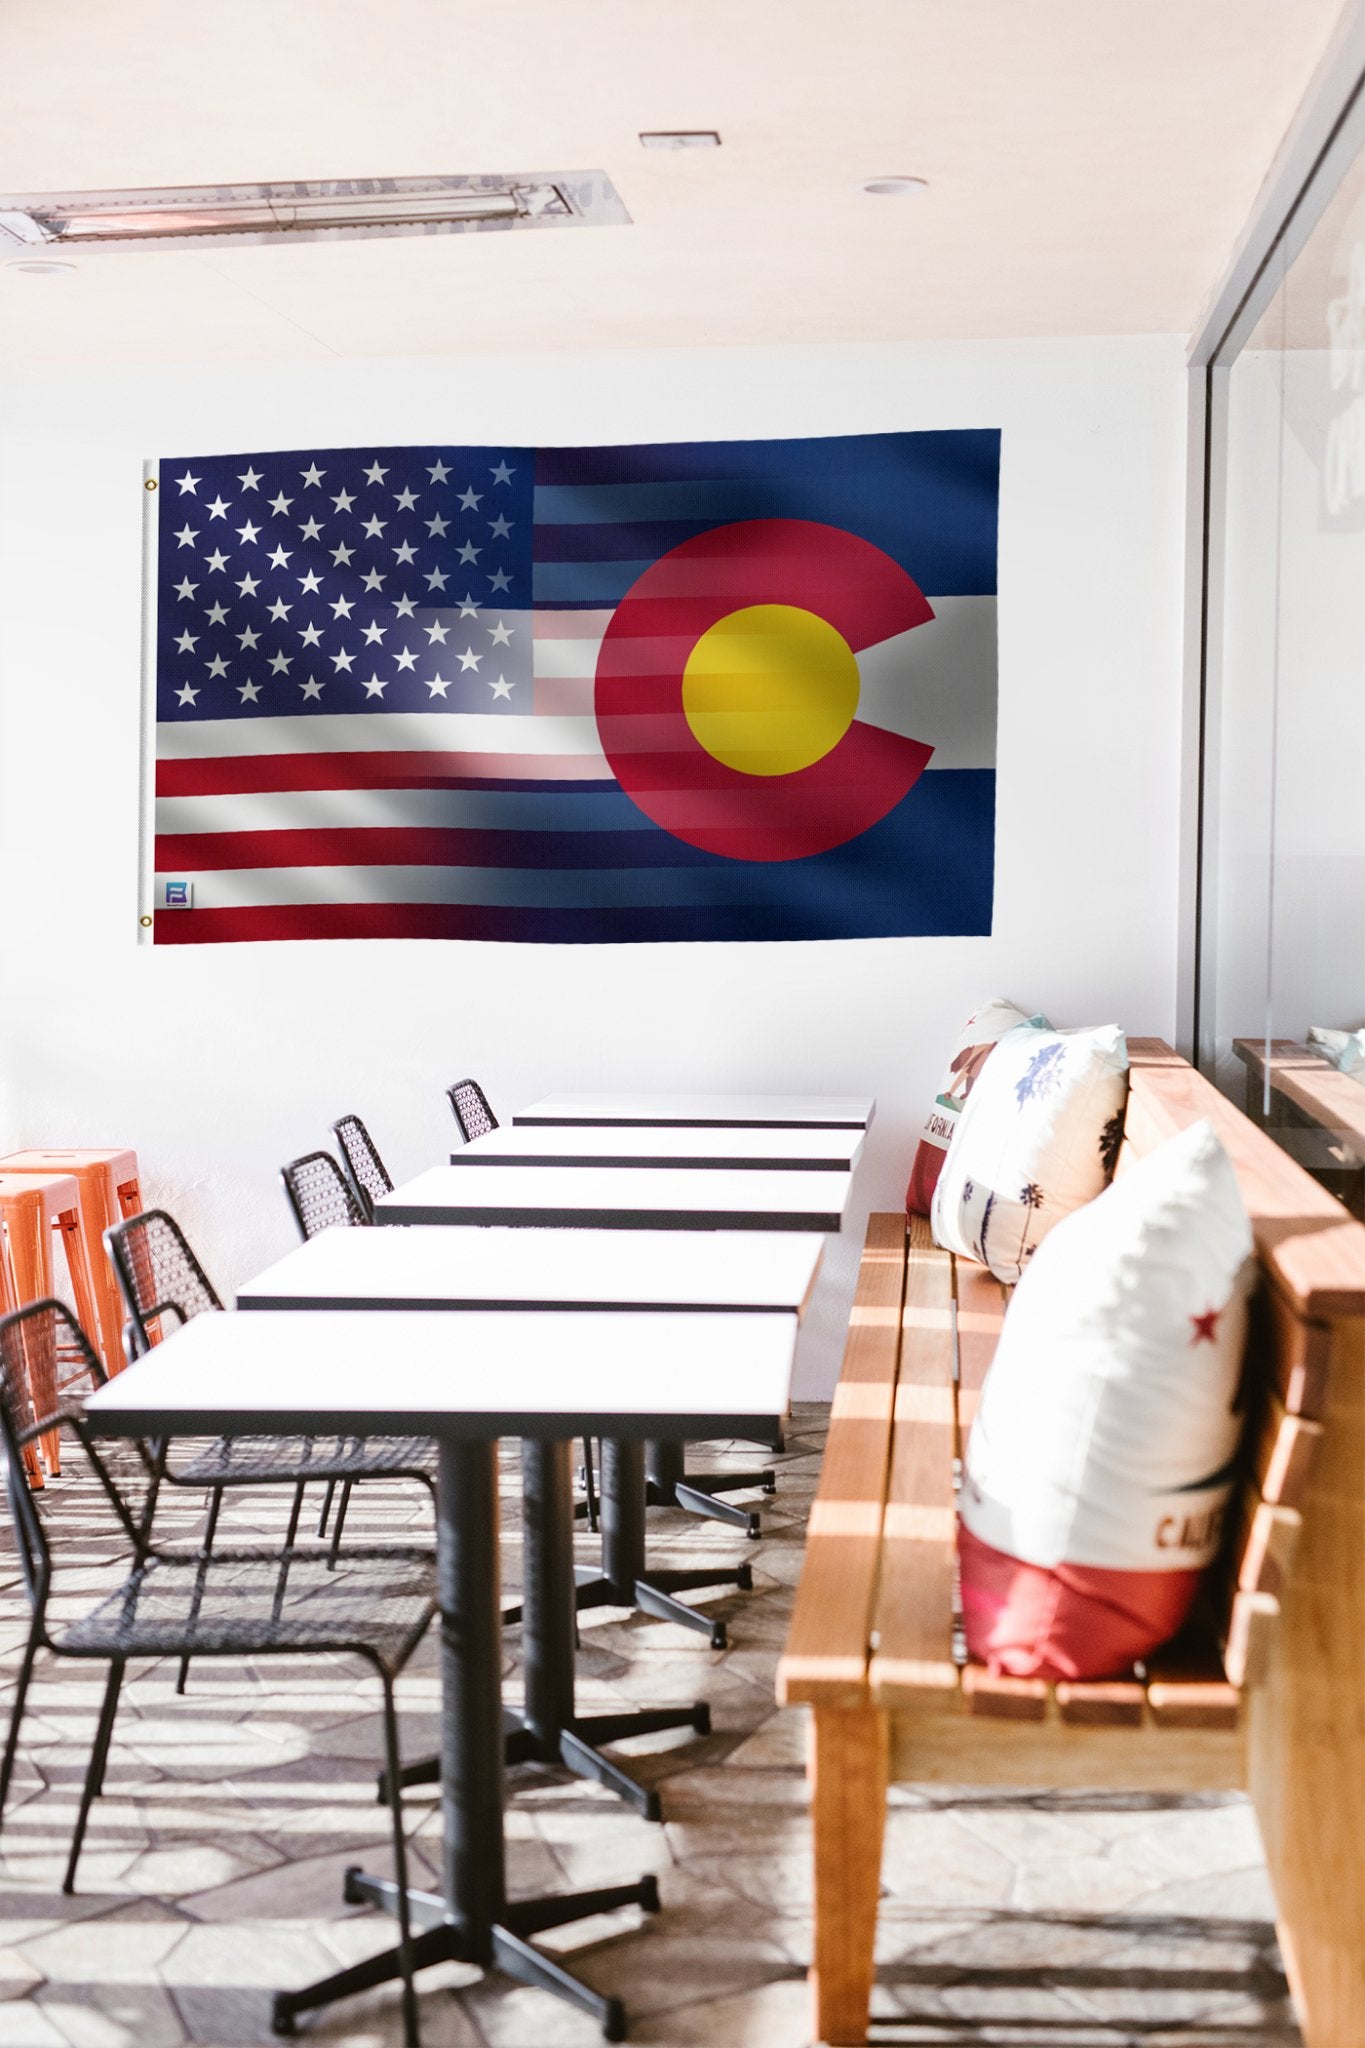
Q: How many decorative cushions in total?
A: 3